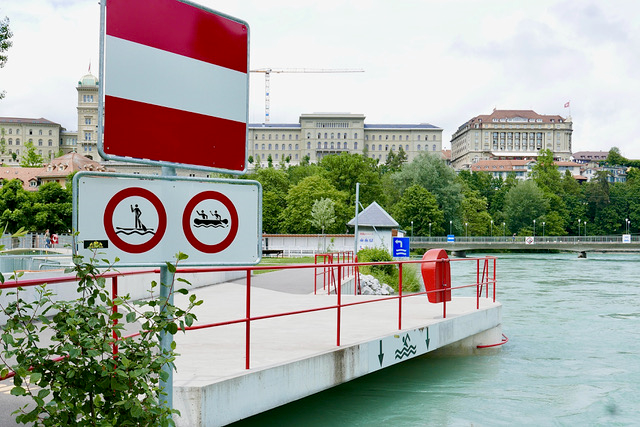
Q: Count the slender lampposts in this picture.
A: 12